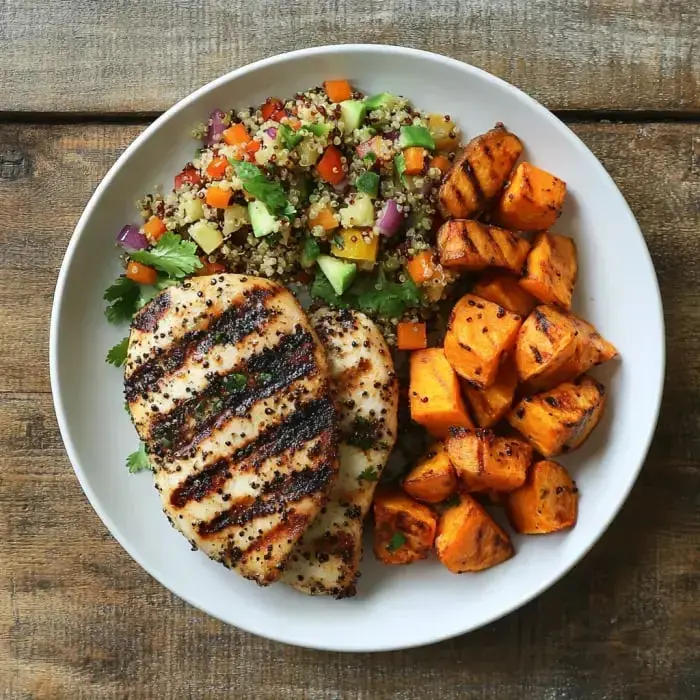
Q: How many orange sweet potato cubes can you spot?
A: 15